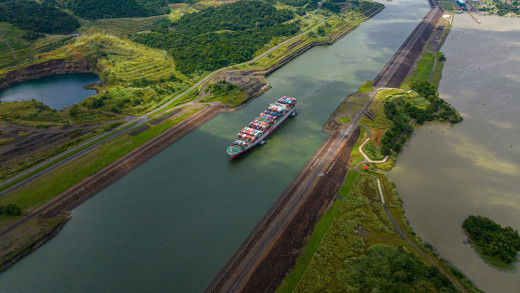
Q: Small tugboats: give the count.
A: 2